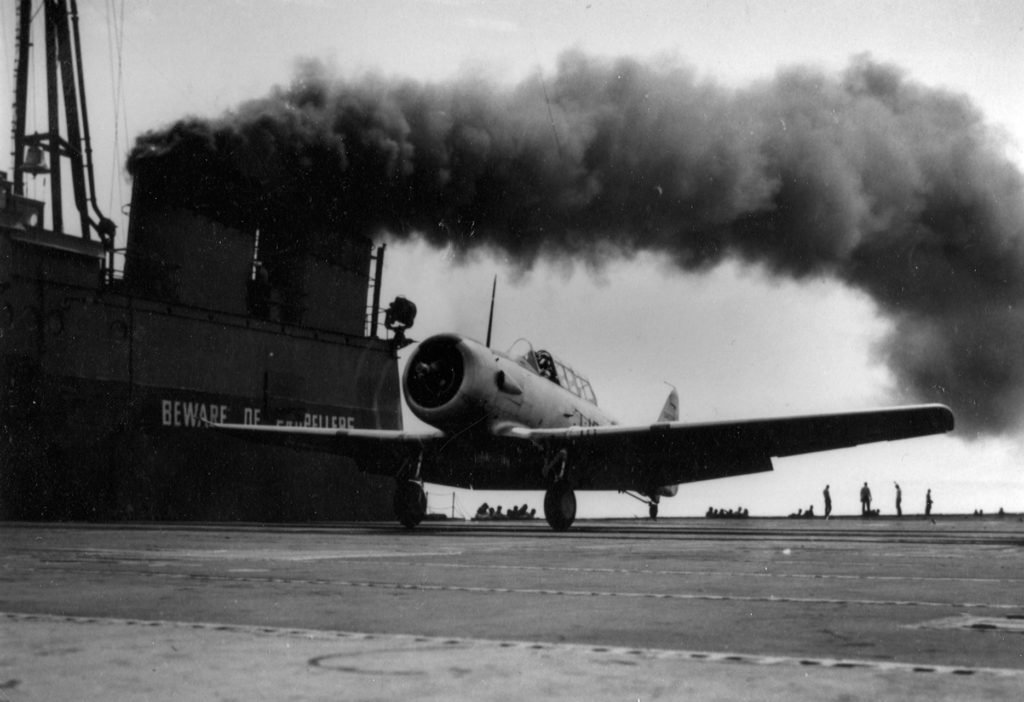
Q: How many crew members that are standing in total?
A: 4